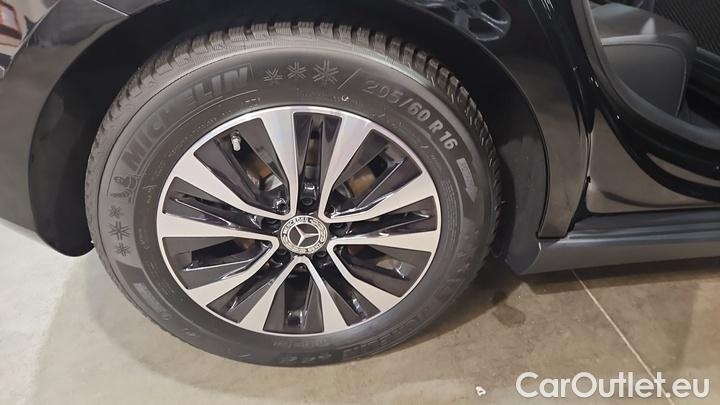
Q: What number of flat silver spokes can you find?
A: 10